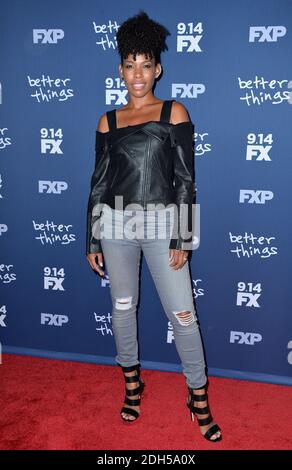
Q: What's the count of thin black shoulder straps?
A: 2